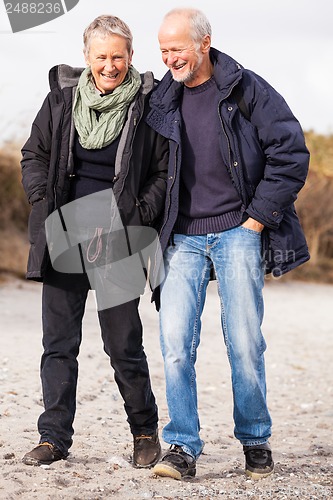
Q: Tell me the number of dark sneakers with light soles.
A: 2